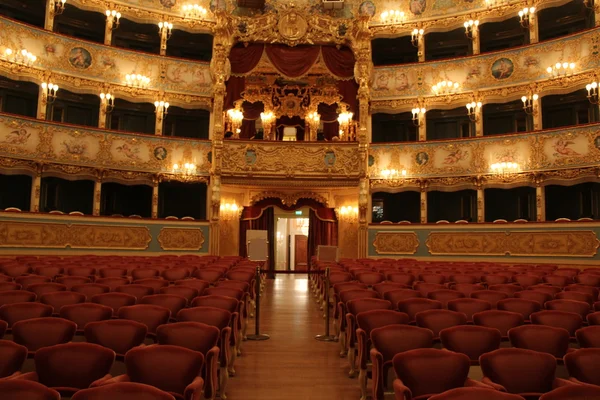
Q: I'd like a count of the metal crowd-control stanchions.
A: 2